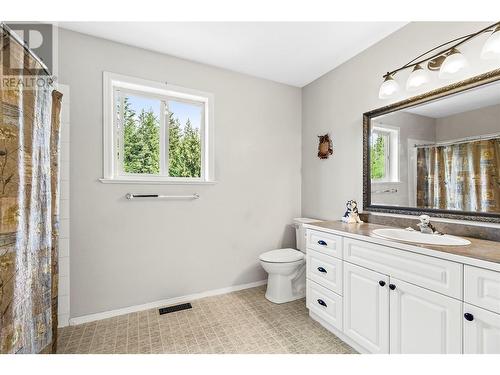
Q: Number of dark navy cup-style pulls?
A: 3